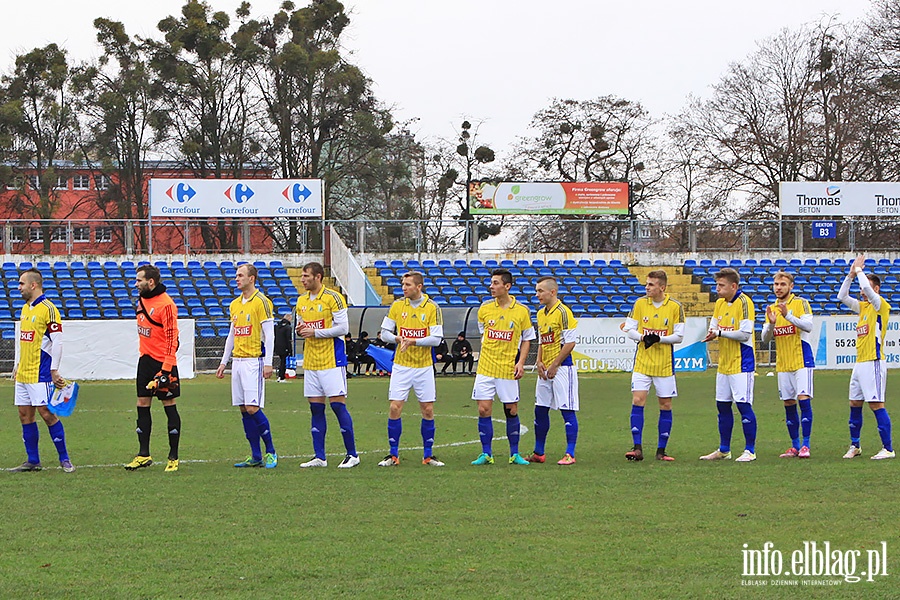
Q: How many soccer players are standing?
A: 11